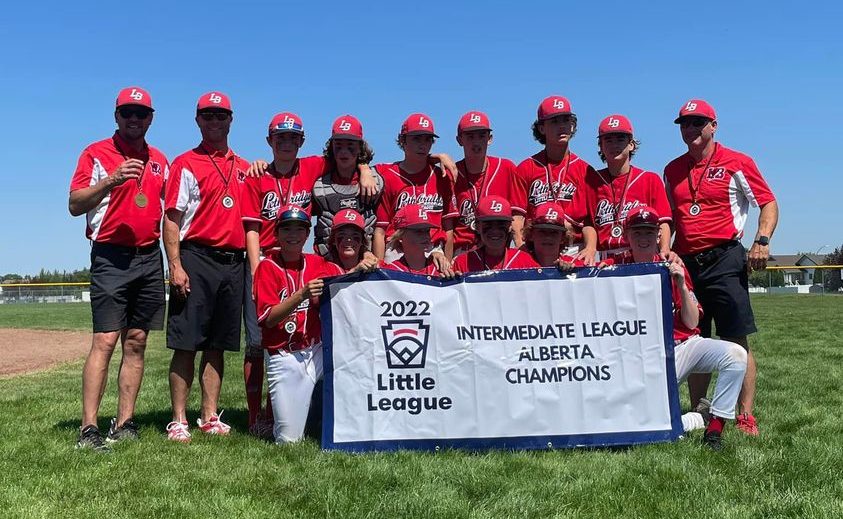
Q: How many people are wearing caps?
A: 15